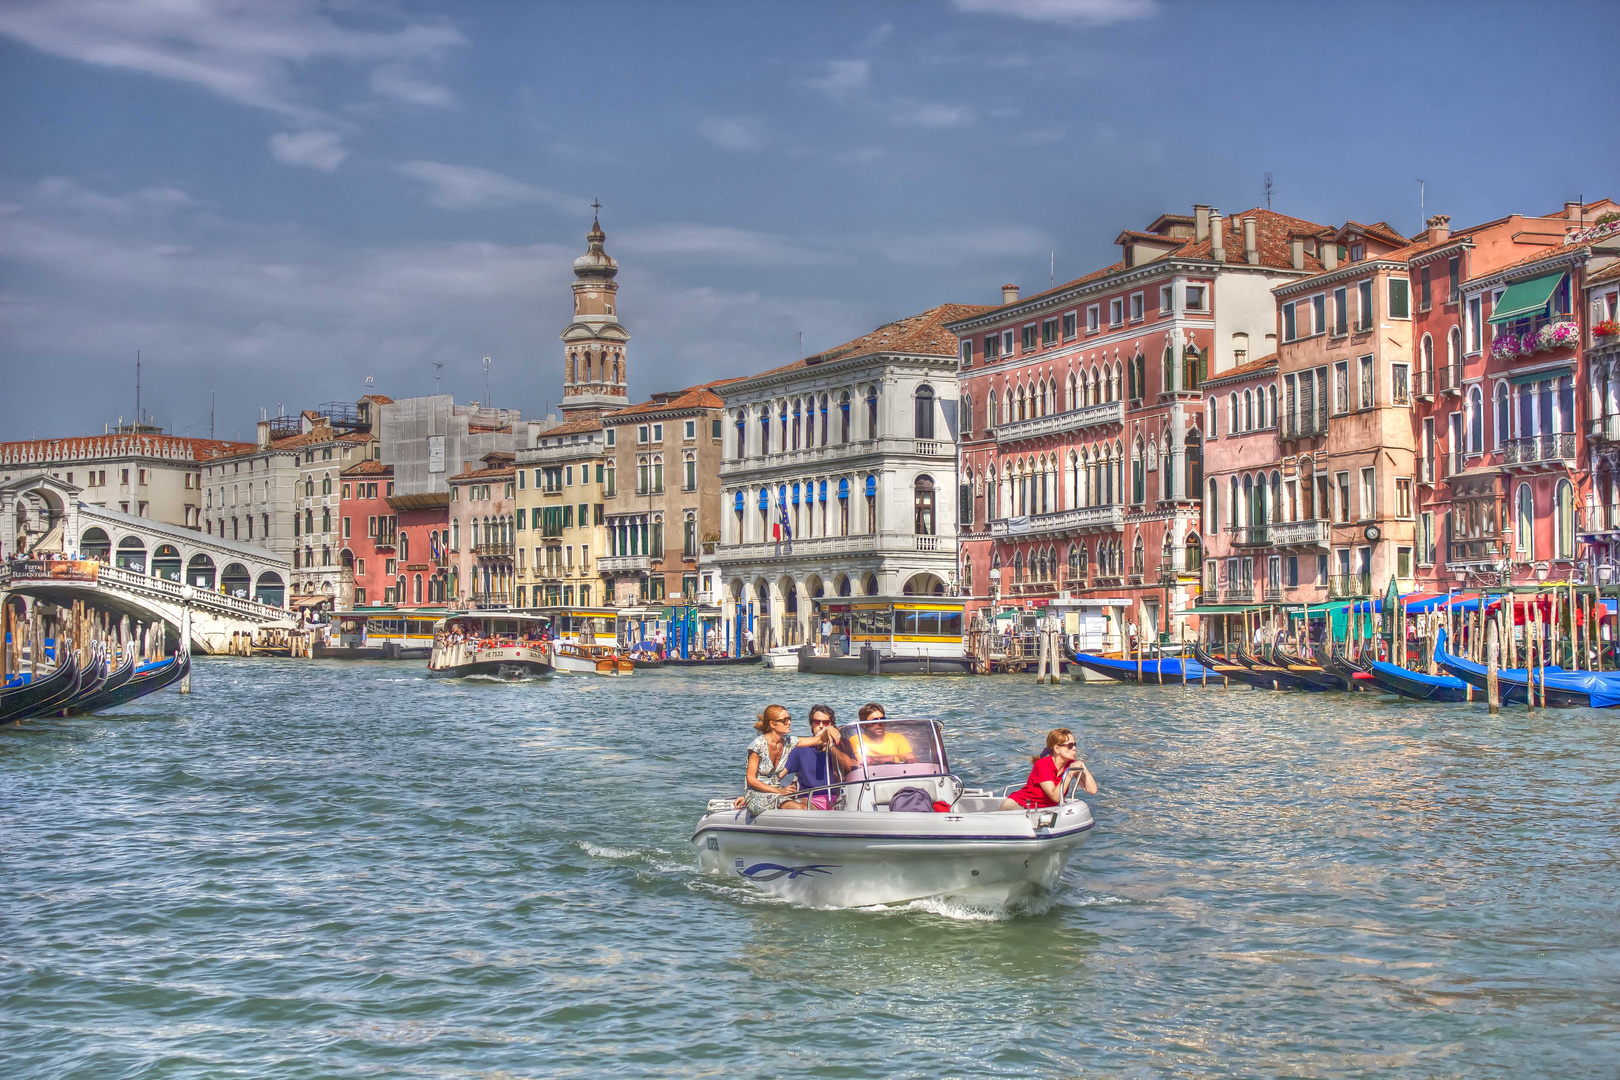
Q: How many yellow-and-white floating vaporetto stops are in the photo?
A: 3